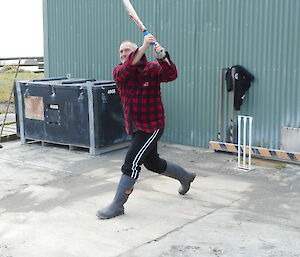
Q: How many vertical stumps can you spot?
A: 3